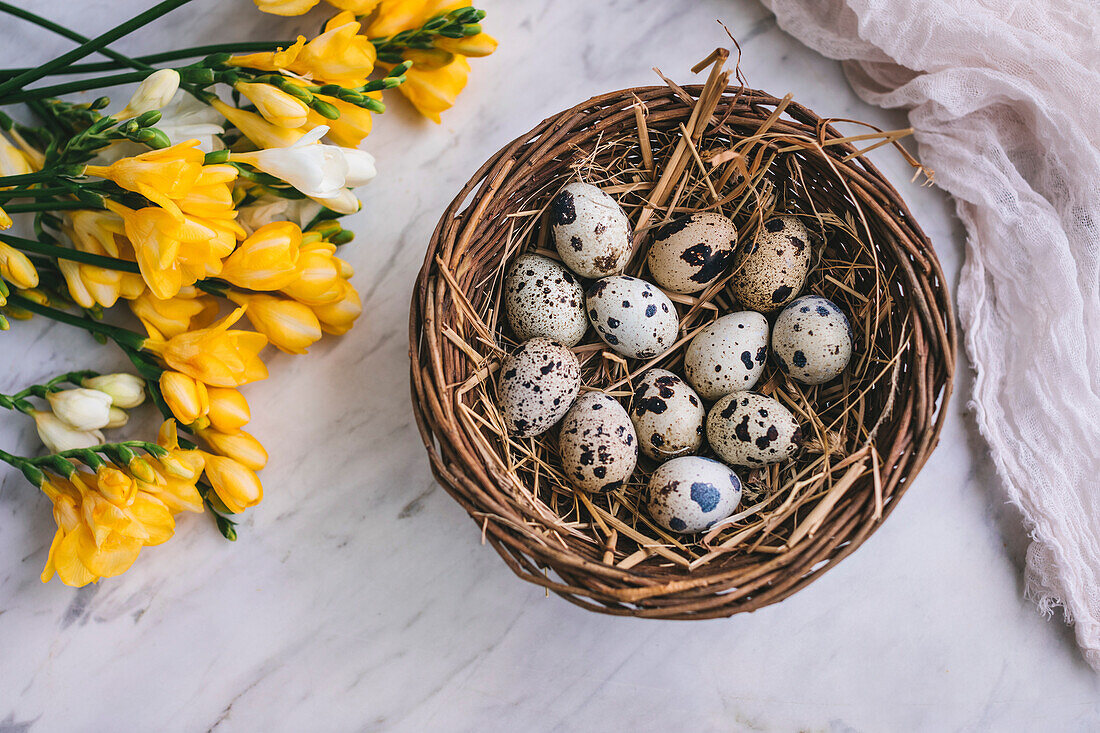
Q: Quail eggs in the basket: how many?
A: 12